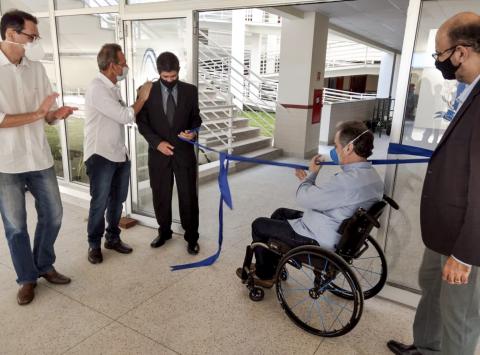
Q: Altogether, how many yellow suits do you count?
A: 0